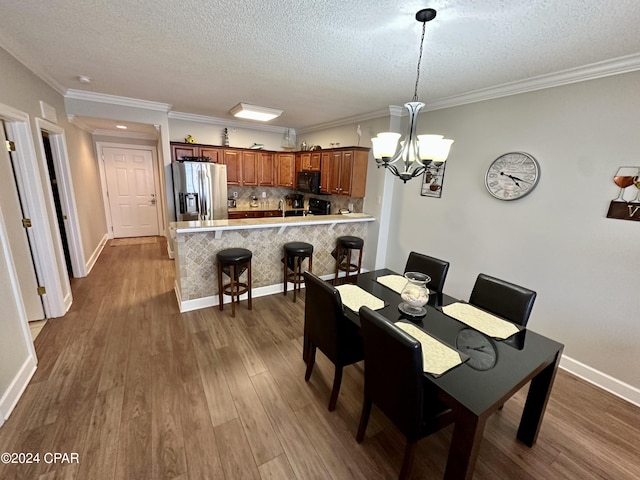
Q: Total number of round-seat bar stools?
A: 3